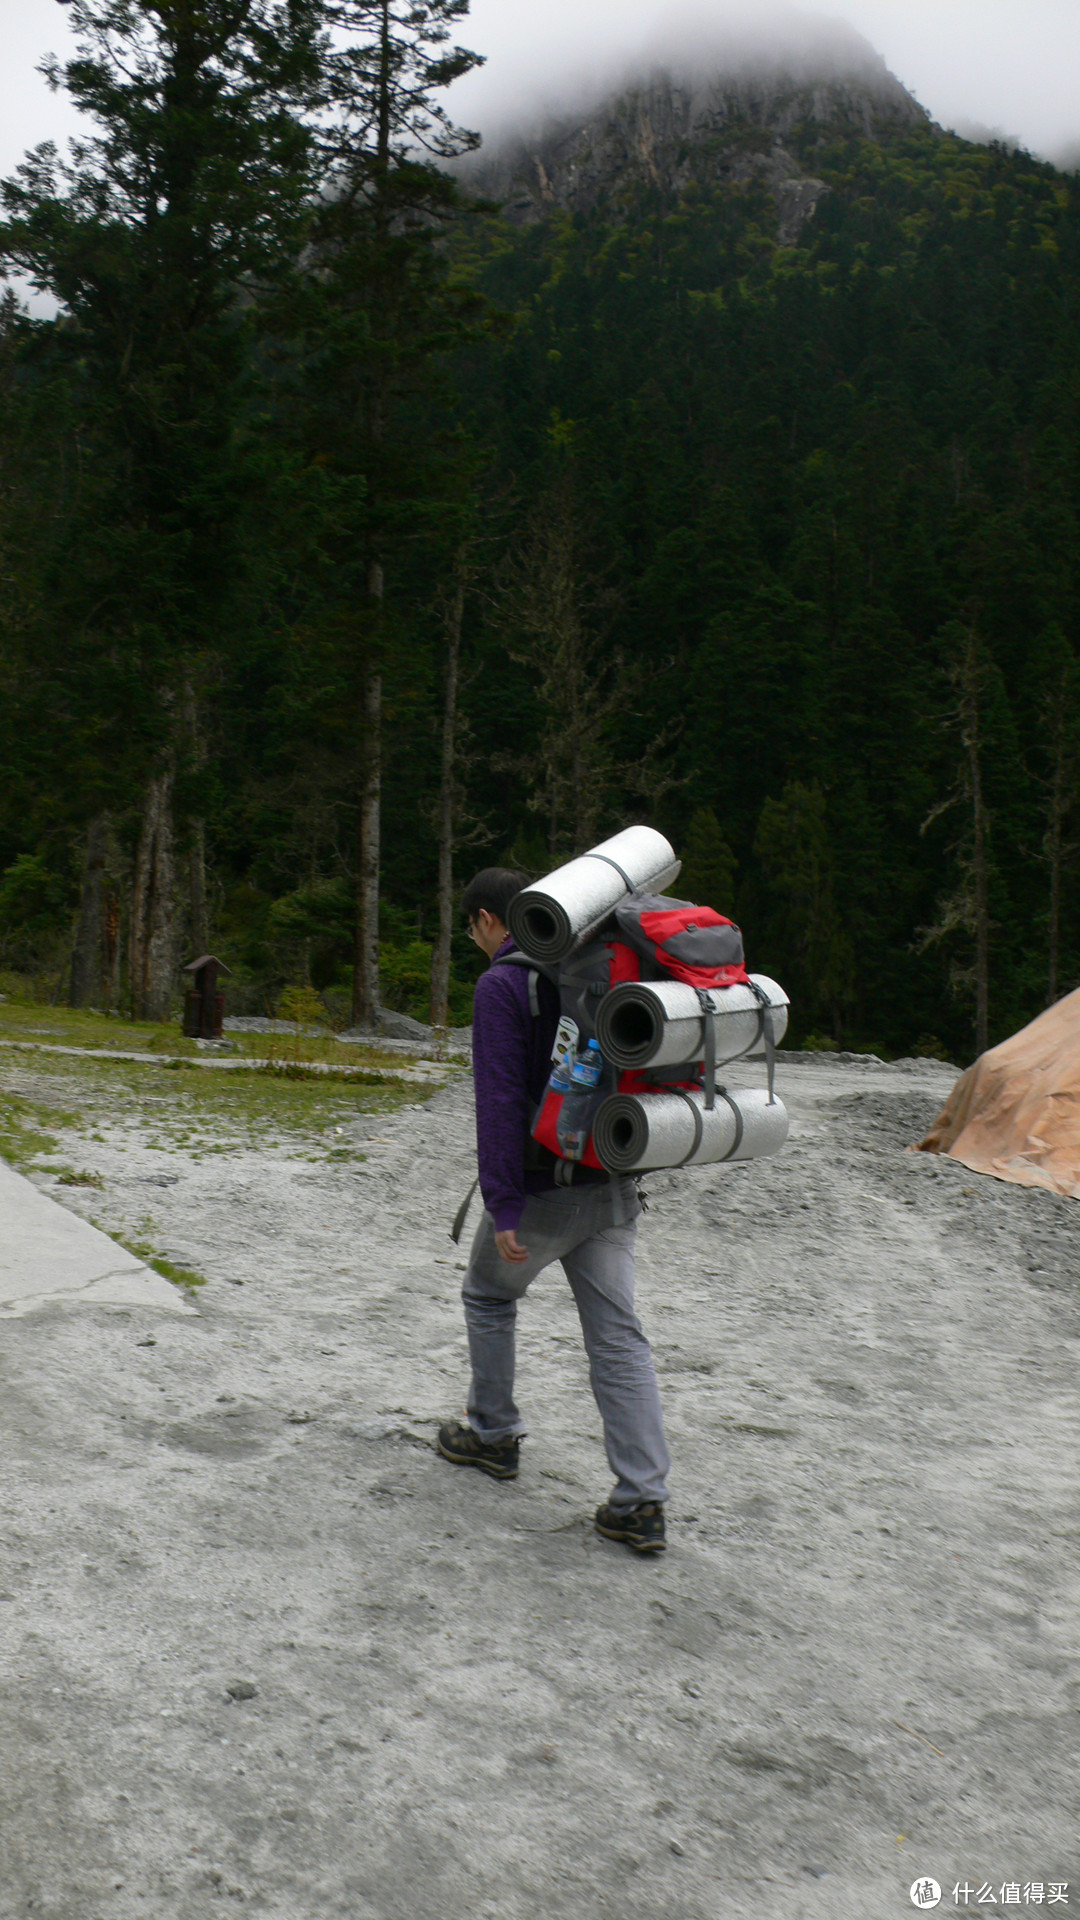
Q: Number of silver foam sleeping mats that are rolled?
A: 3